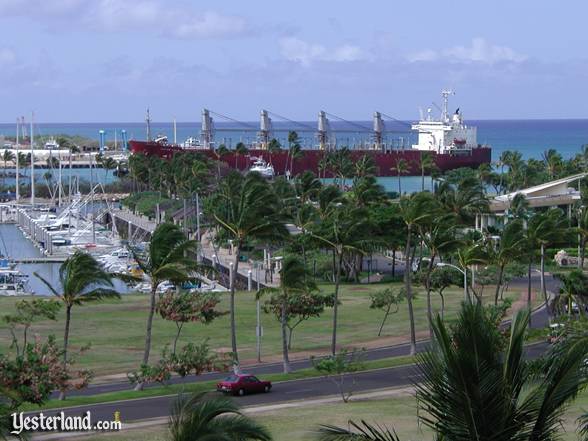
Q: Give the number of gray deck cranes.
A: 4